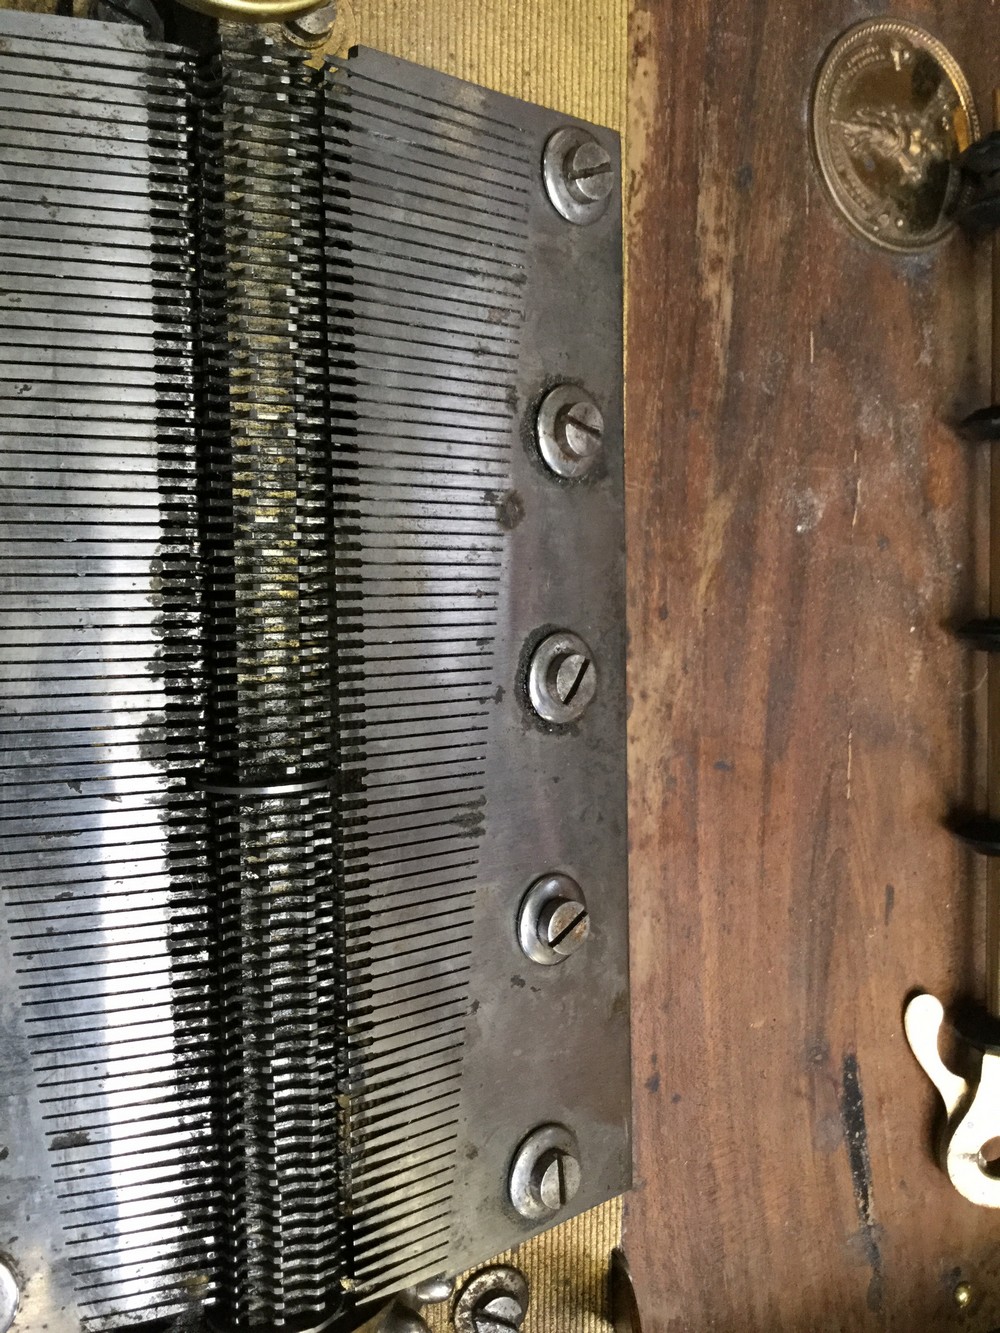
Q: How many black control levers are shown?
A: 5